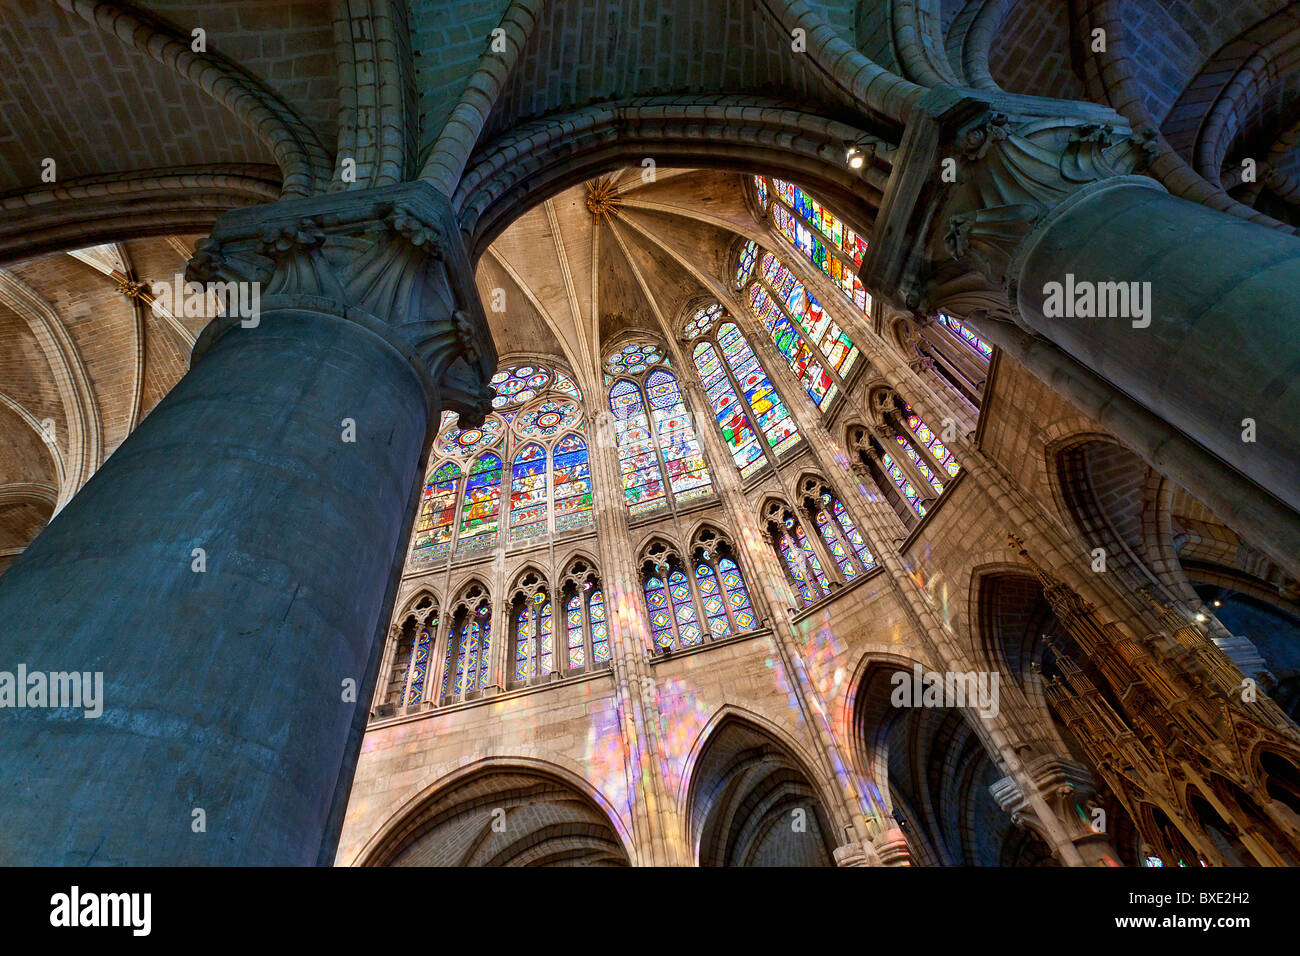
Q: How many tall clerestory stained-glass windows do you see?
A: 5